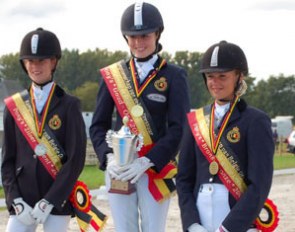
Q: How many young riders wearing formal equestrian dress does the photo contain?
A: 3